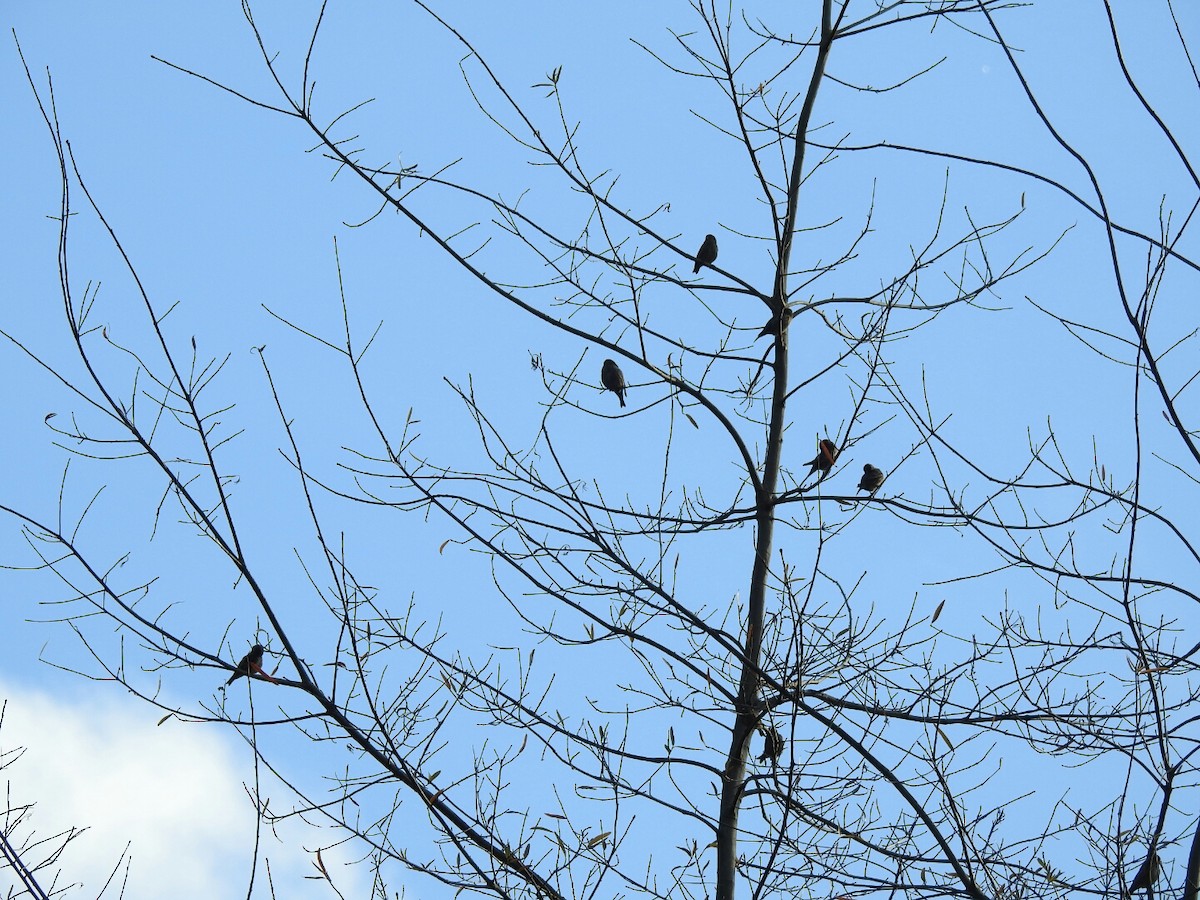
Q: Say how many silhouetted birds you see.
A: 8